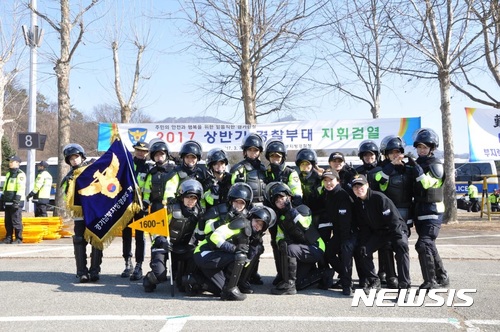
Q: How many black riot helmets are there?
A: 14